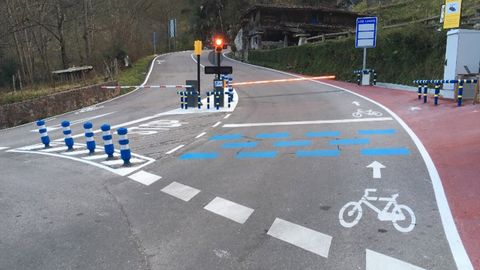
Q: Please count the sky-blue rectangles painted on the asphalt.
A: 11